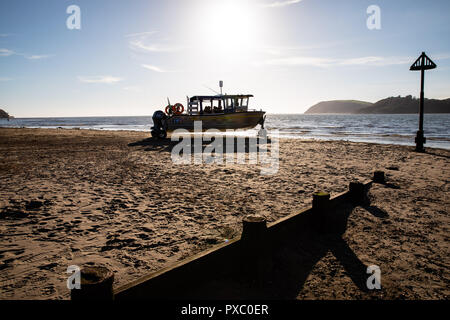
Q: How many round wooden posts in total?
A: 5